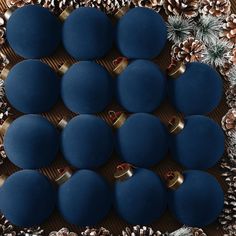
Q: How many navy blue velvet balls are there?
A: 15